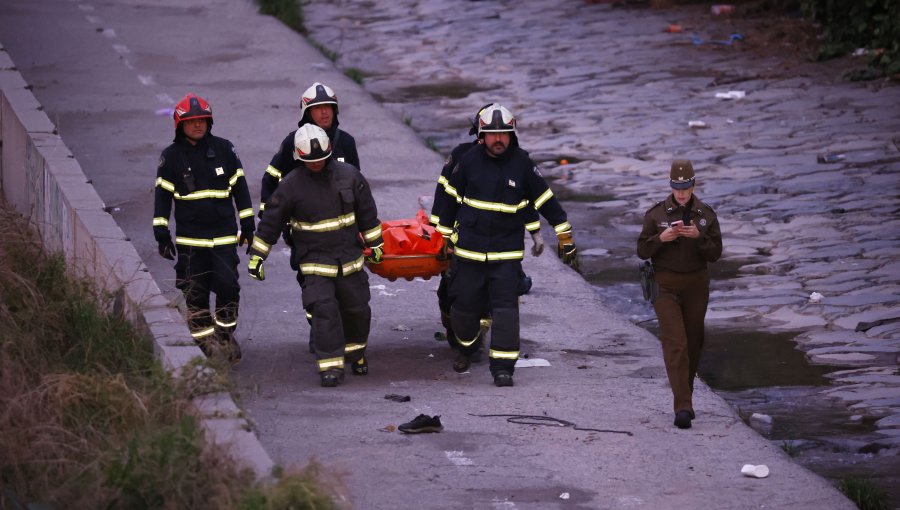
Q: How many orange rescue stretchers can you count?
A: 1